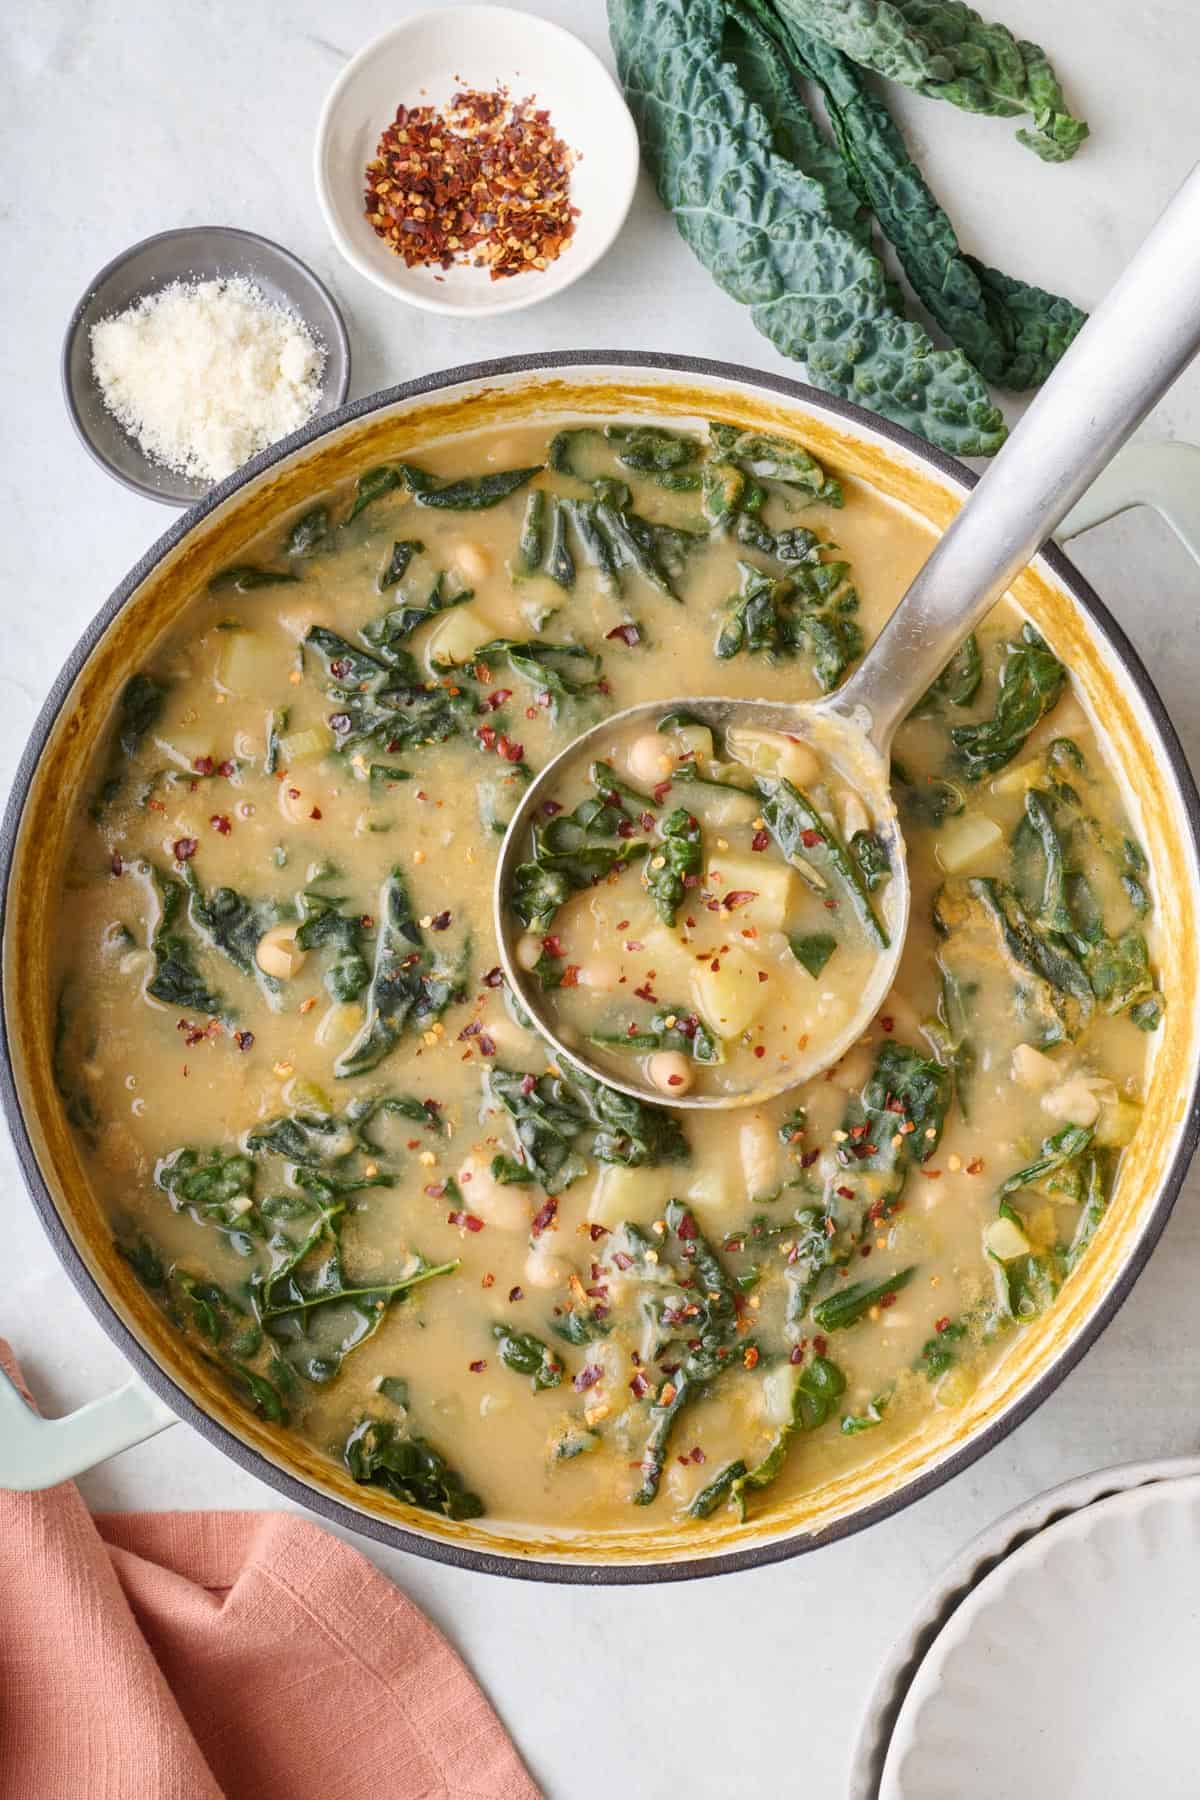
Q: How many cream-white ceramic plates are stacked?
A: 2